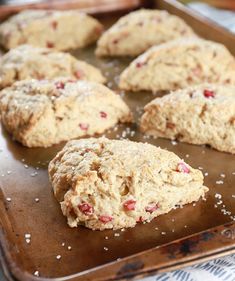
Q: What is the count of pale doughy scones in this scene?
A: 7